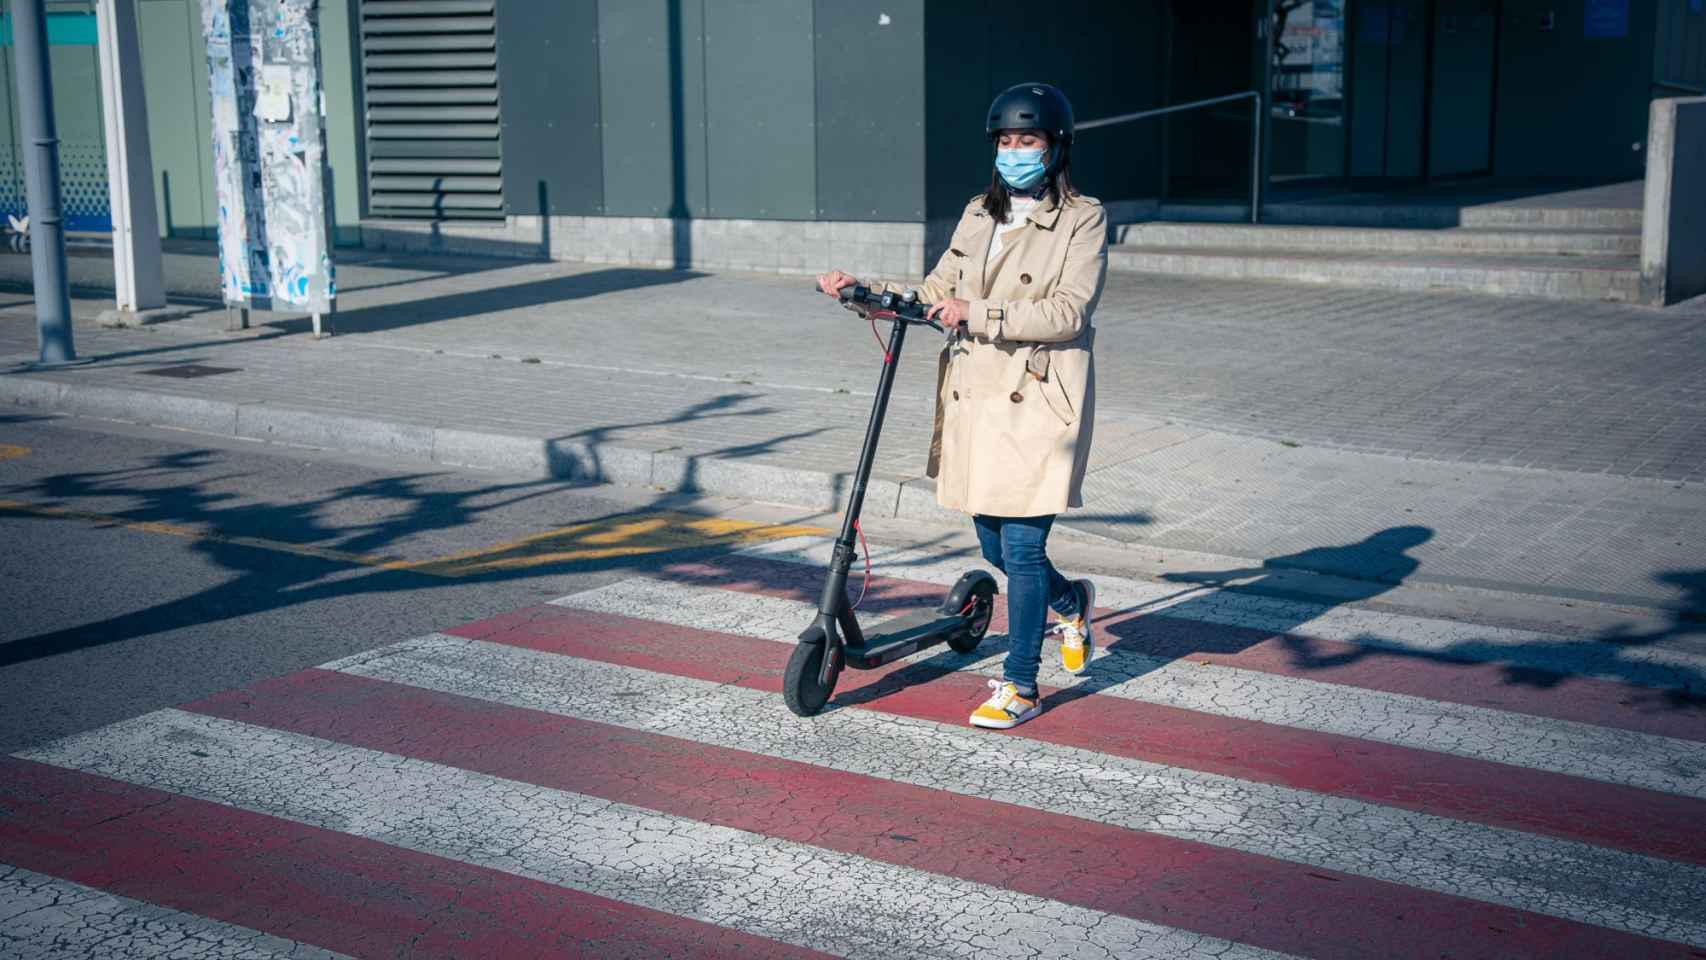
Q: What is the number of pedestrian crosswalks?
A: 1